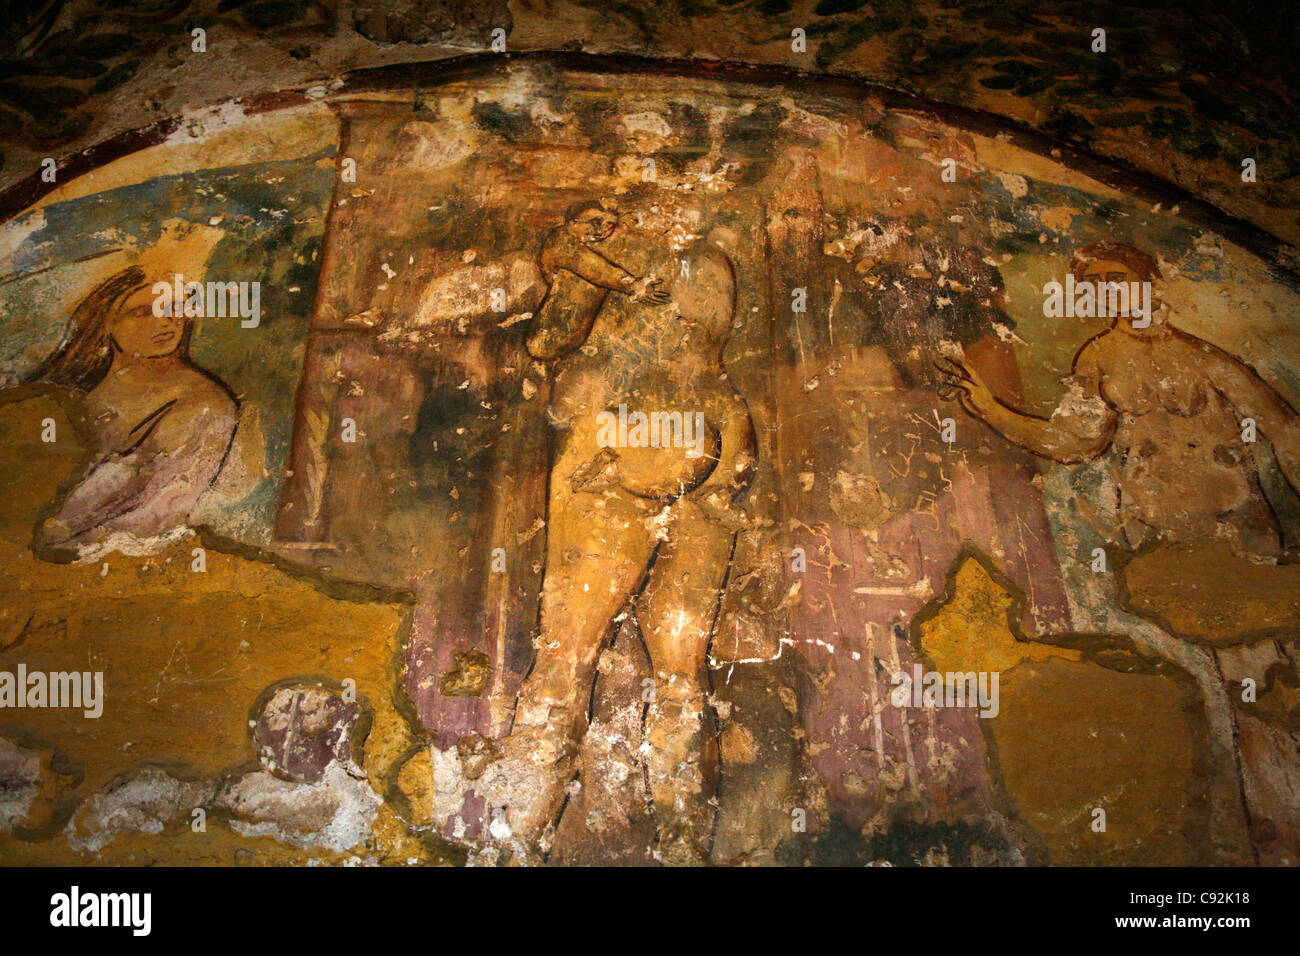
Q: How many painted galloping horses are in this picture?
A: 0